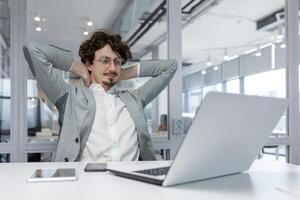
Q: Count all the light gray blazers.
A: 1